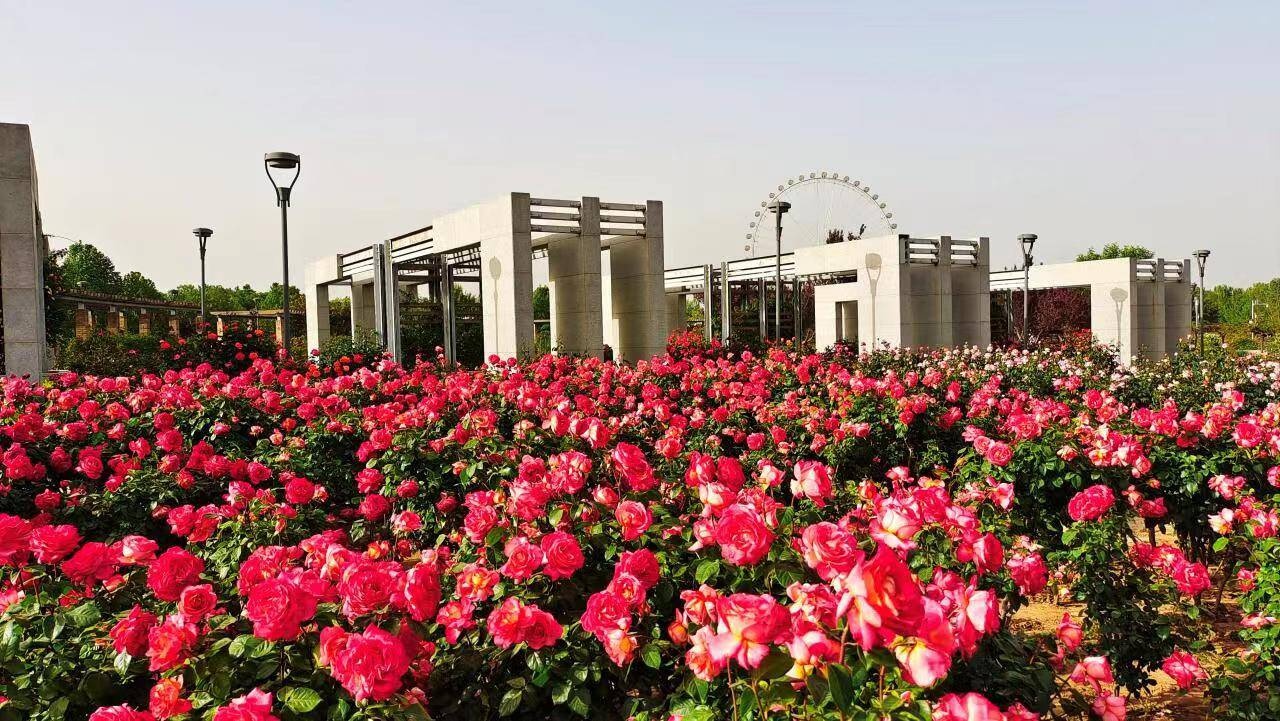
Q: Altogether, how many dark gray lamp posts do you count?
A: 5